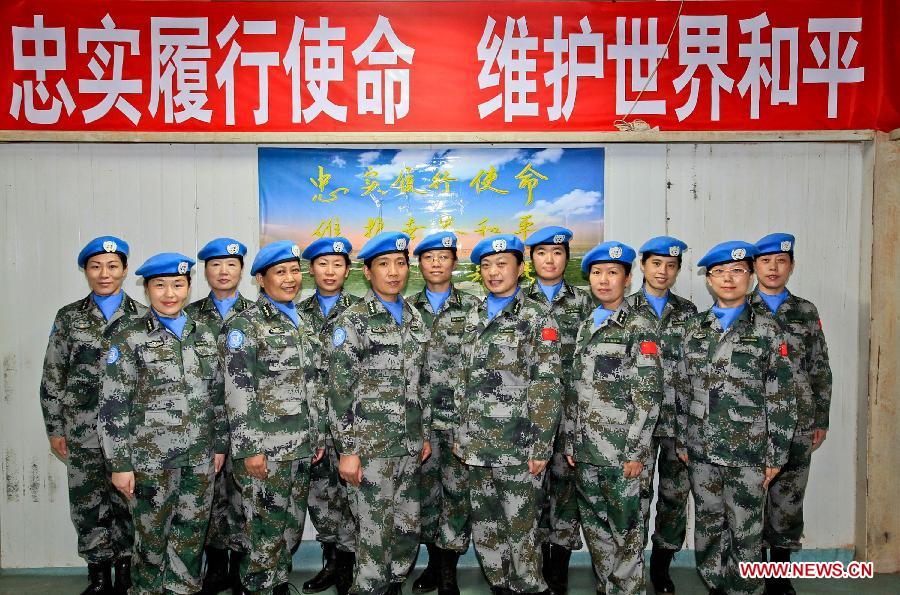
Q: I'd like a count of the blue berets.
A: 13